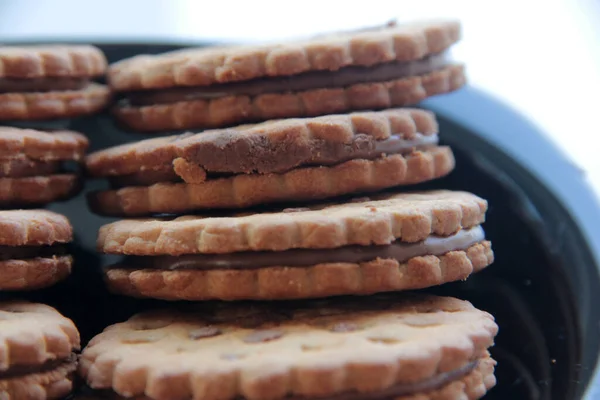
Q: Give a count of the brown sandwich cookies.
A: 8